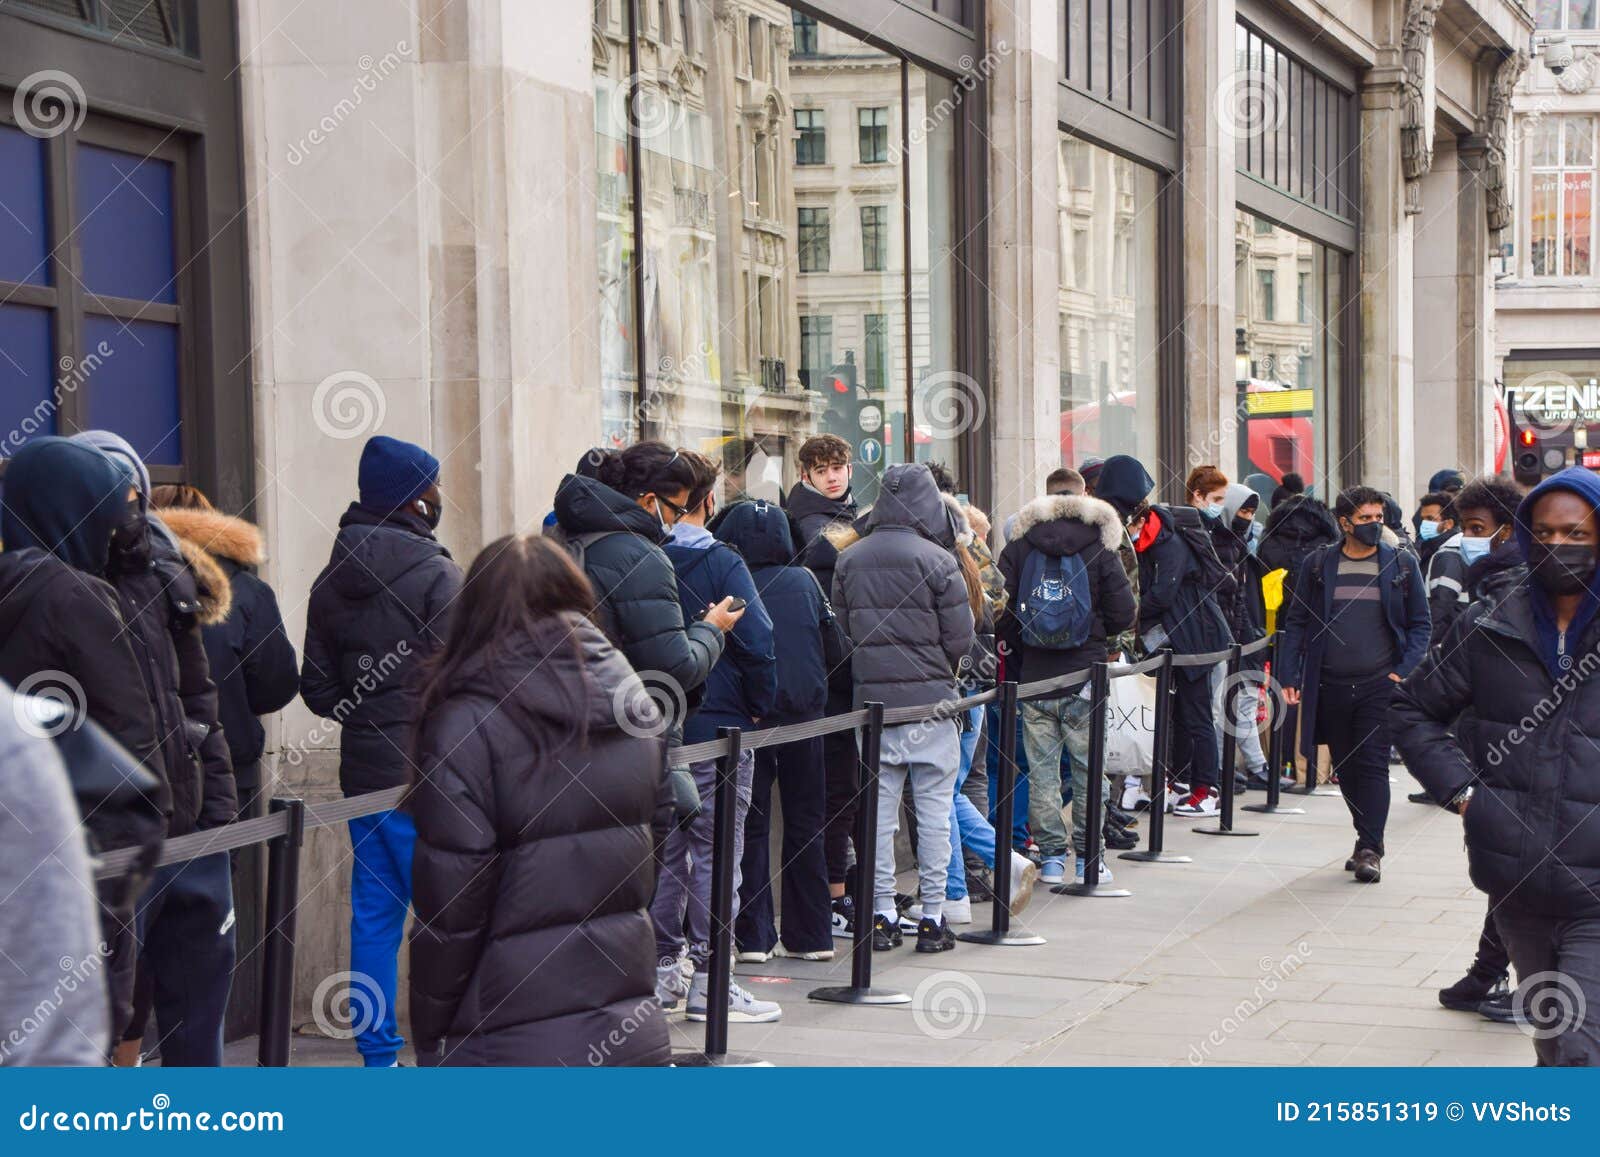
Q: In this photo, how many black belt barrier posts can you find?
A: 9